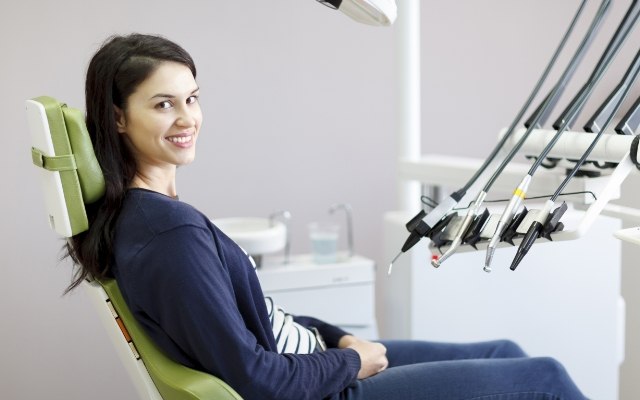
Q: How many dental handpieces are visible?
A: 4